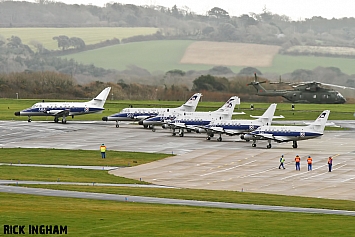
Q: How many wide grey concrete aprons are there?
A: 1